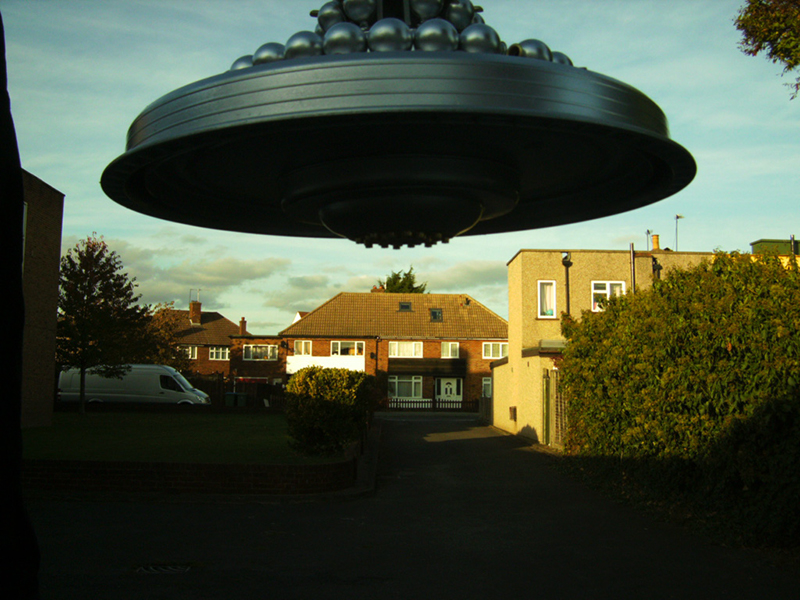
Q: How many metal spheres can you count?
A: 15